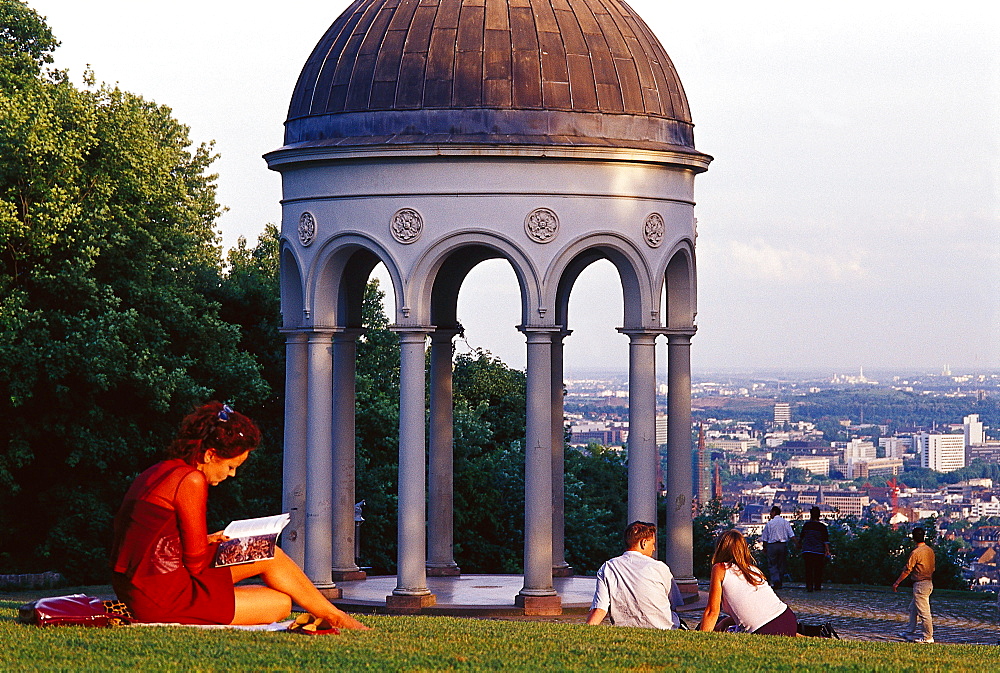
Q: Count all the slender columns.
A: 9